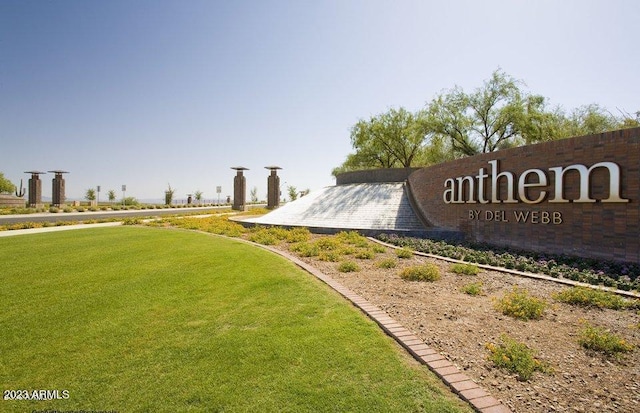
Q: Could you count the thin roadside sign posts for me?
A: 3